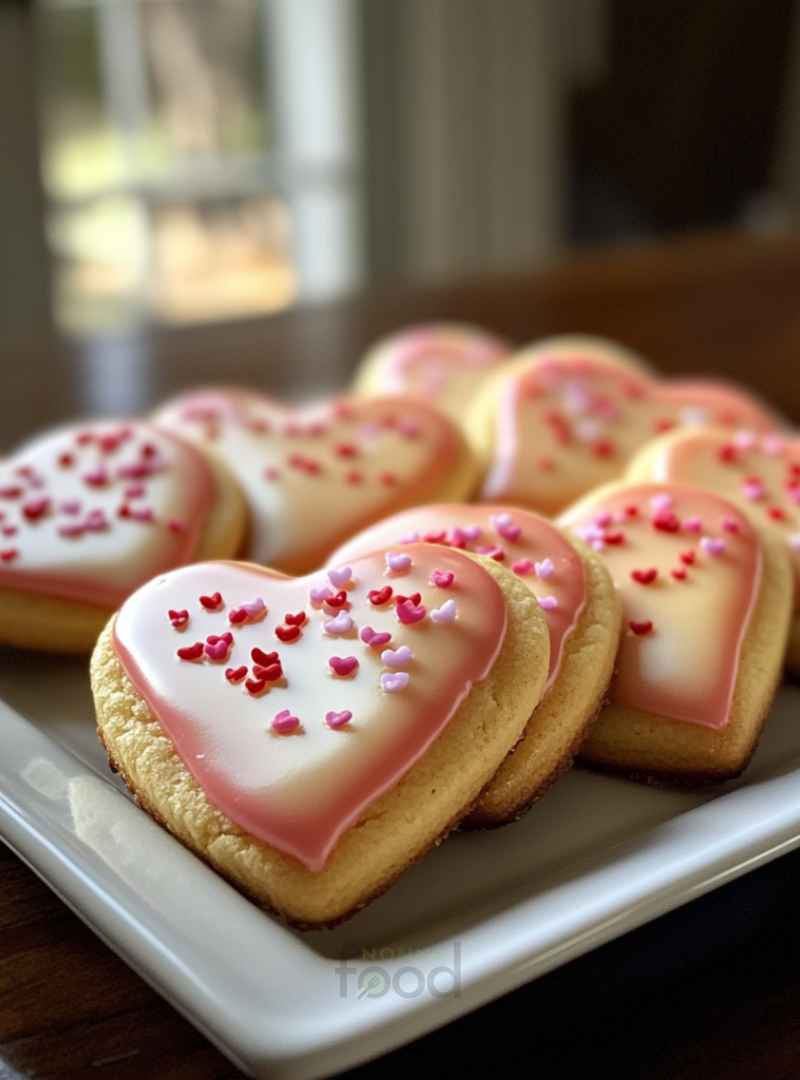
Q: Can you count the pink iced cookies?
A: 8